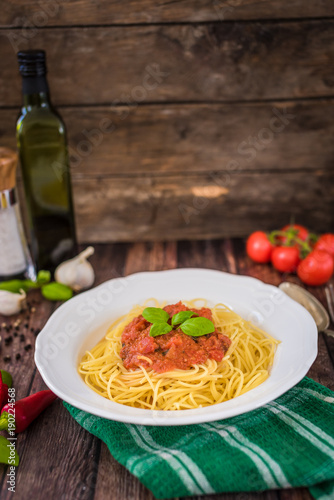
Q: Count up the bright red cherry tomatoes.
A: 5